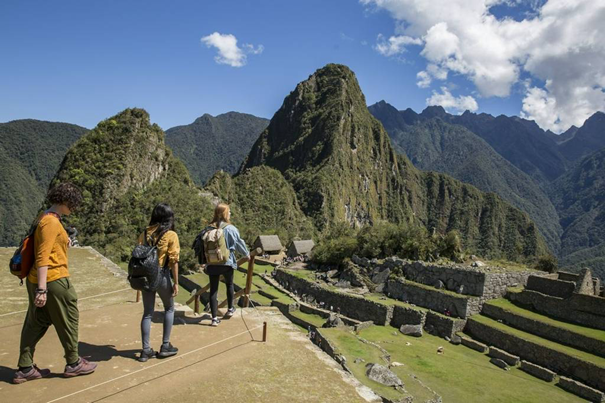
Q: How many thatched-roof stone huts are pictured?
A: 2